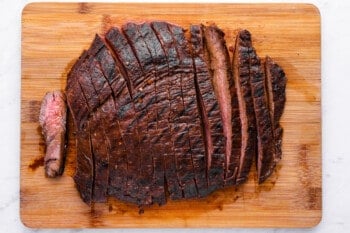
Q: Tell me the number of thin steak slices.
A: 15